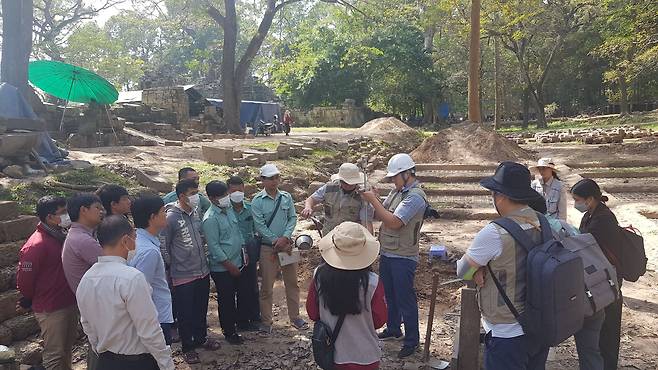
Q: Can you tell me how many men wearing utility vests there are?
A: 3